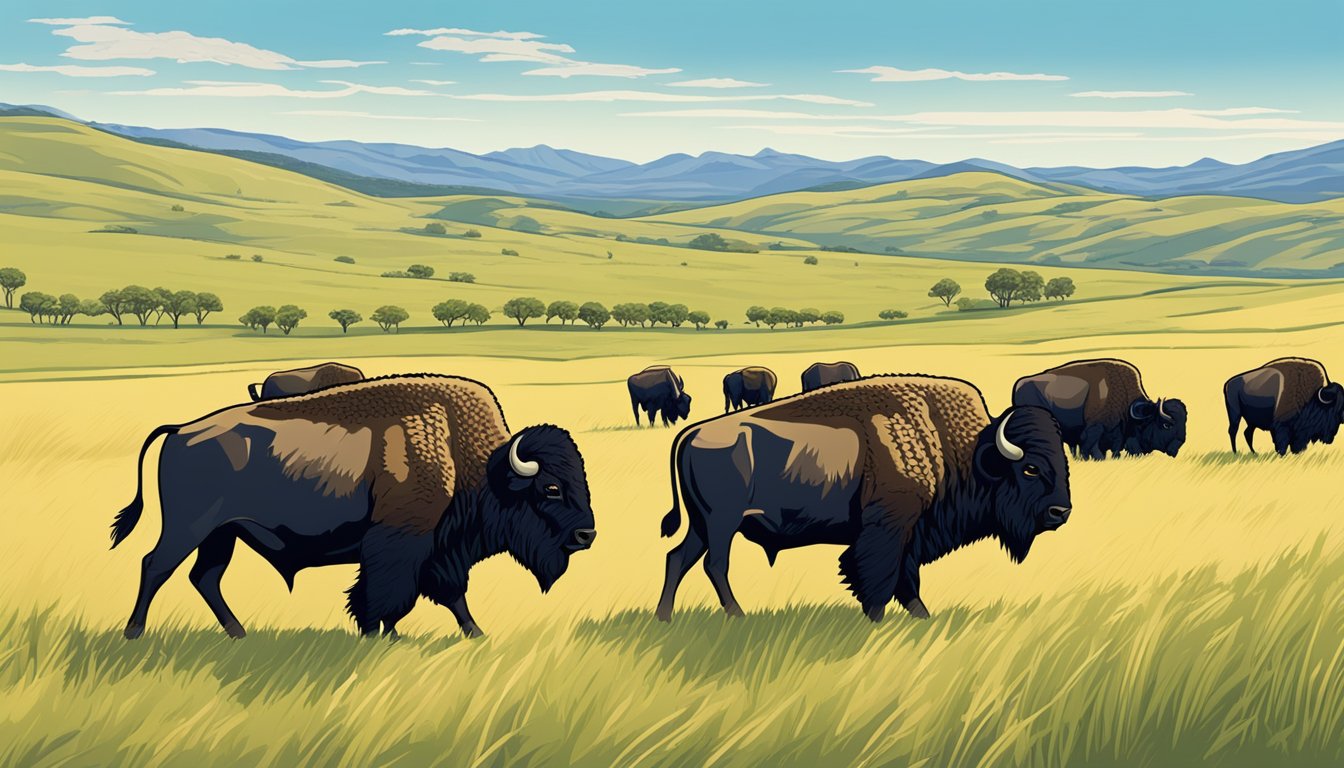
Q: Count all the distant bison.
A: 6